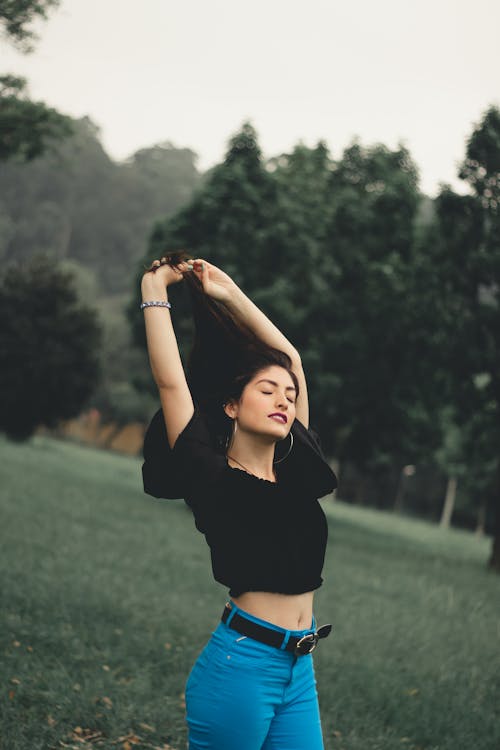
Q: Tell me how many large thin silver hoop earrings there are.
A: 2